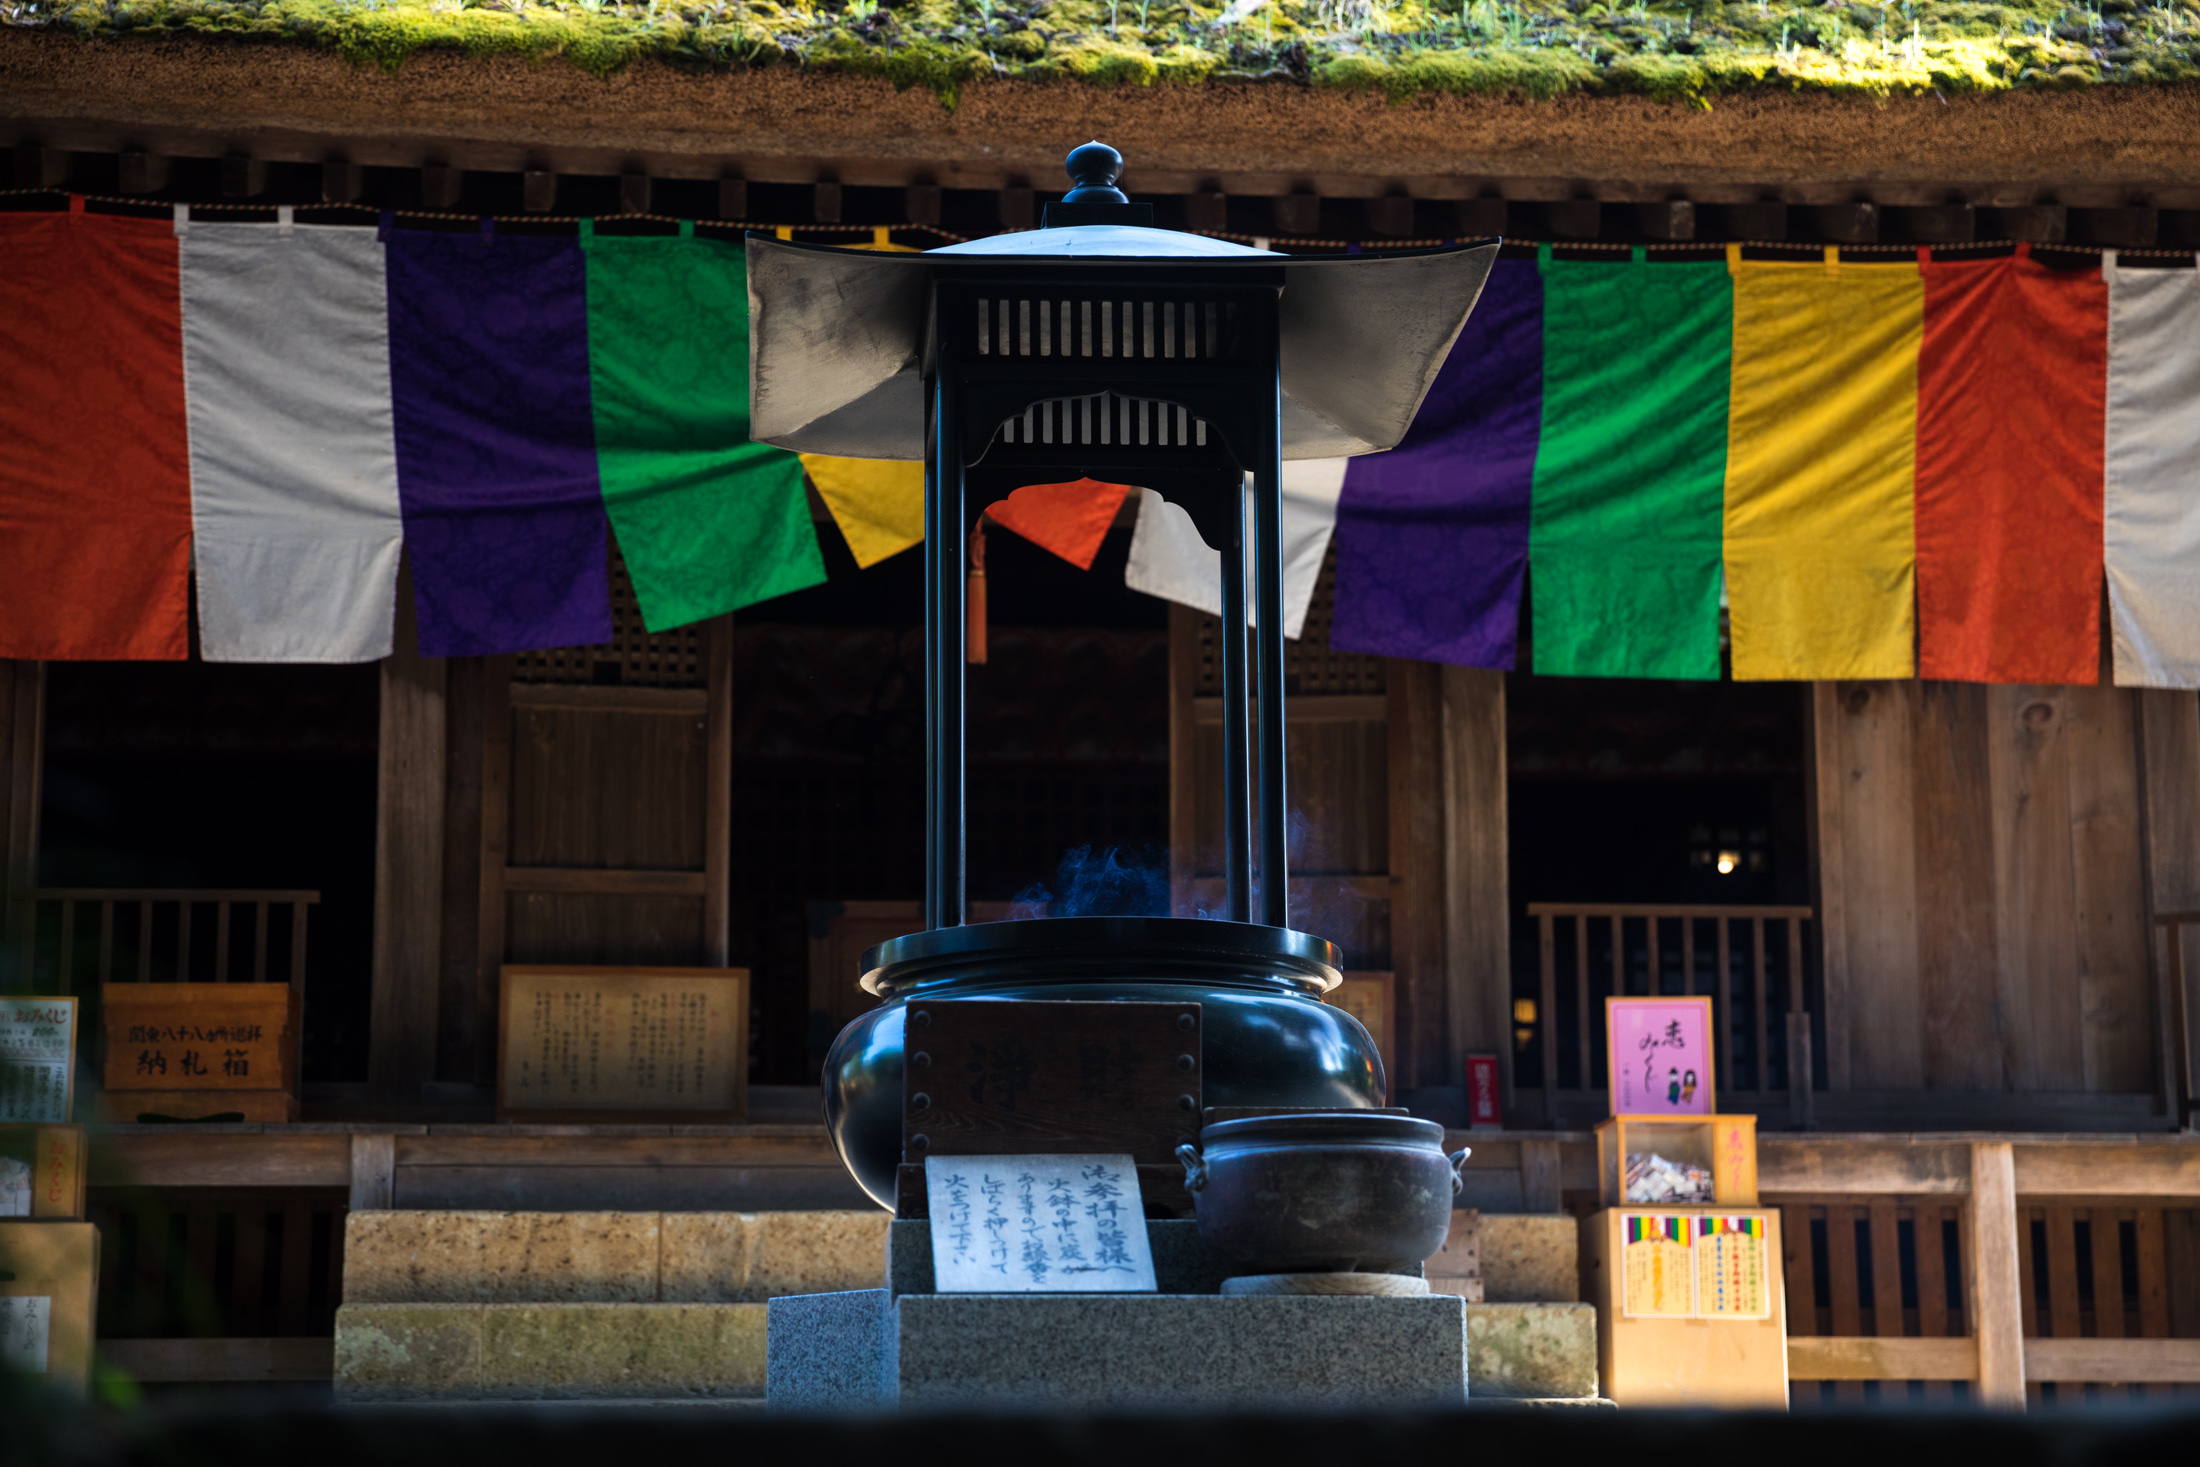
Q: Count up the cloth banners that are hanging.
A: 12